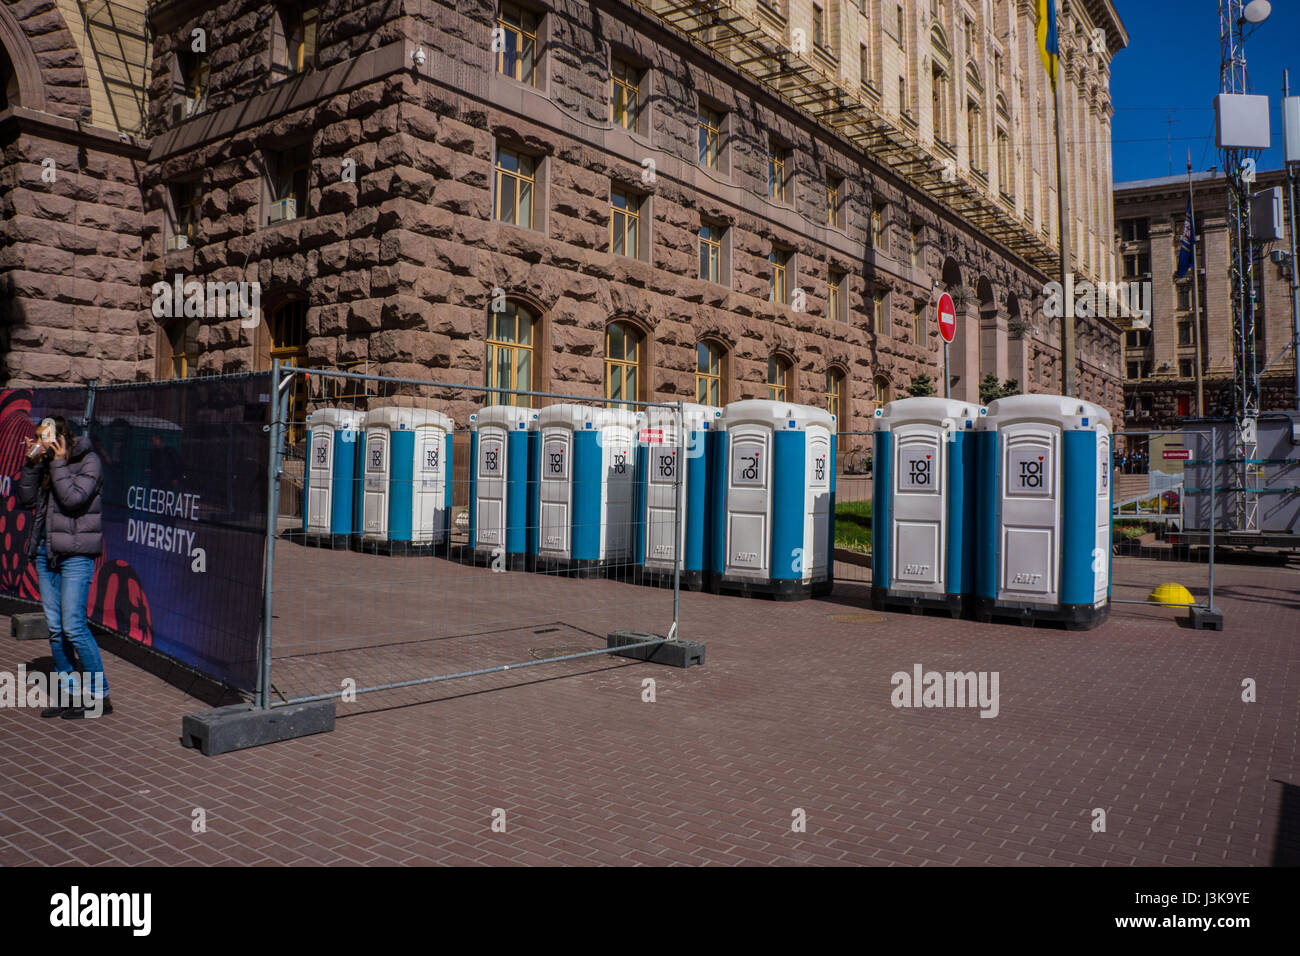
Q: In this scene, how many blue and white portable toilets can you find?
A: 8